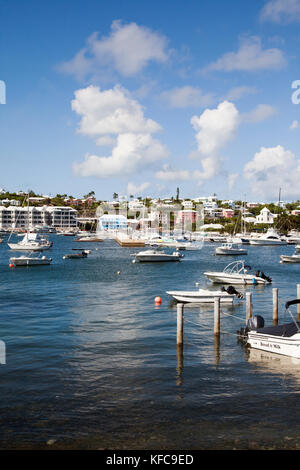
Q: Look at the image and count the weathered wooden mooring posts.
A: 5